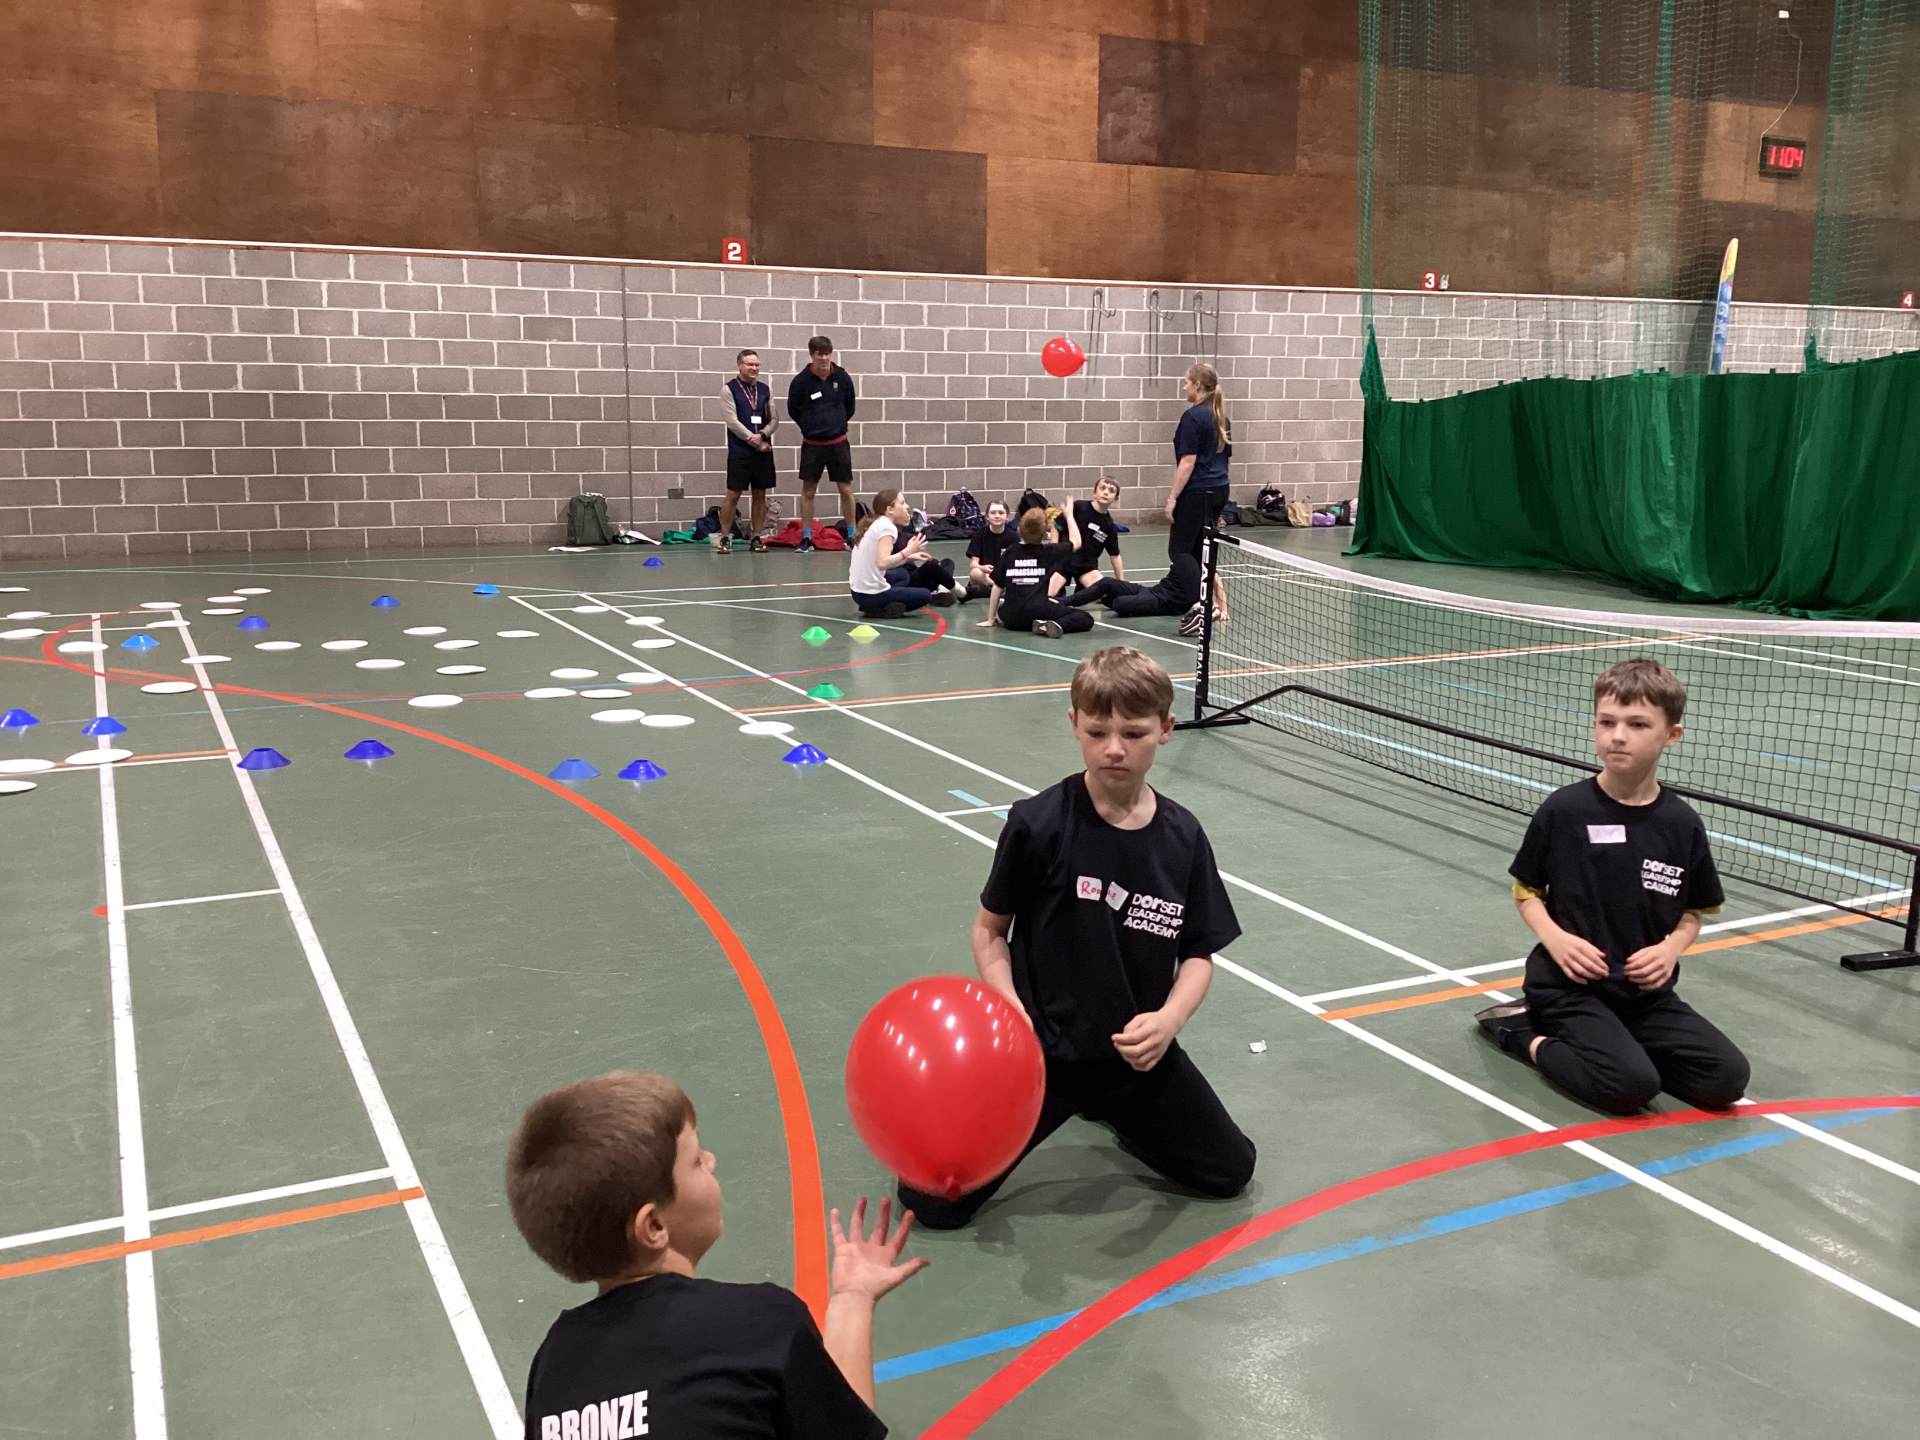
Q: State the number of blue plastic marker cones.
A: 12